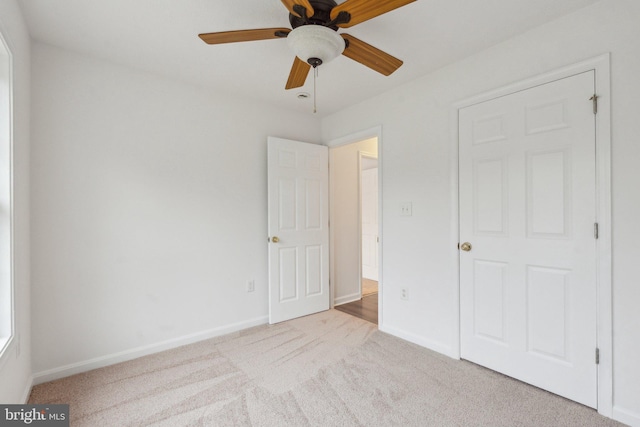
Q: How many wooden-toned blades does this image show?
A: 5